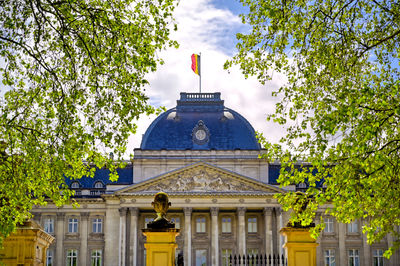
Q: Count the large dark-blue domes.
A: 1